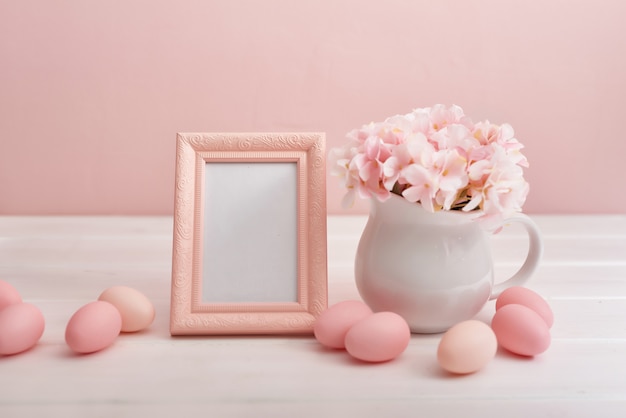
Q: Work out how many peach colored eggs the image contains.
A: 2